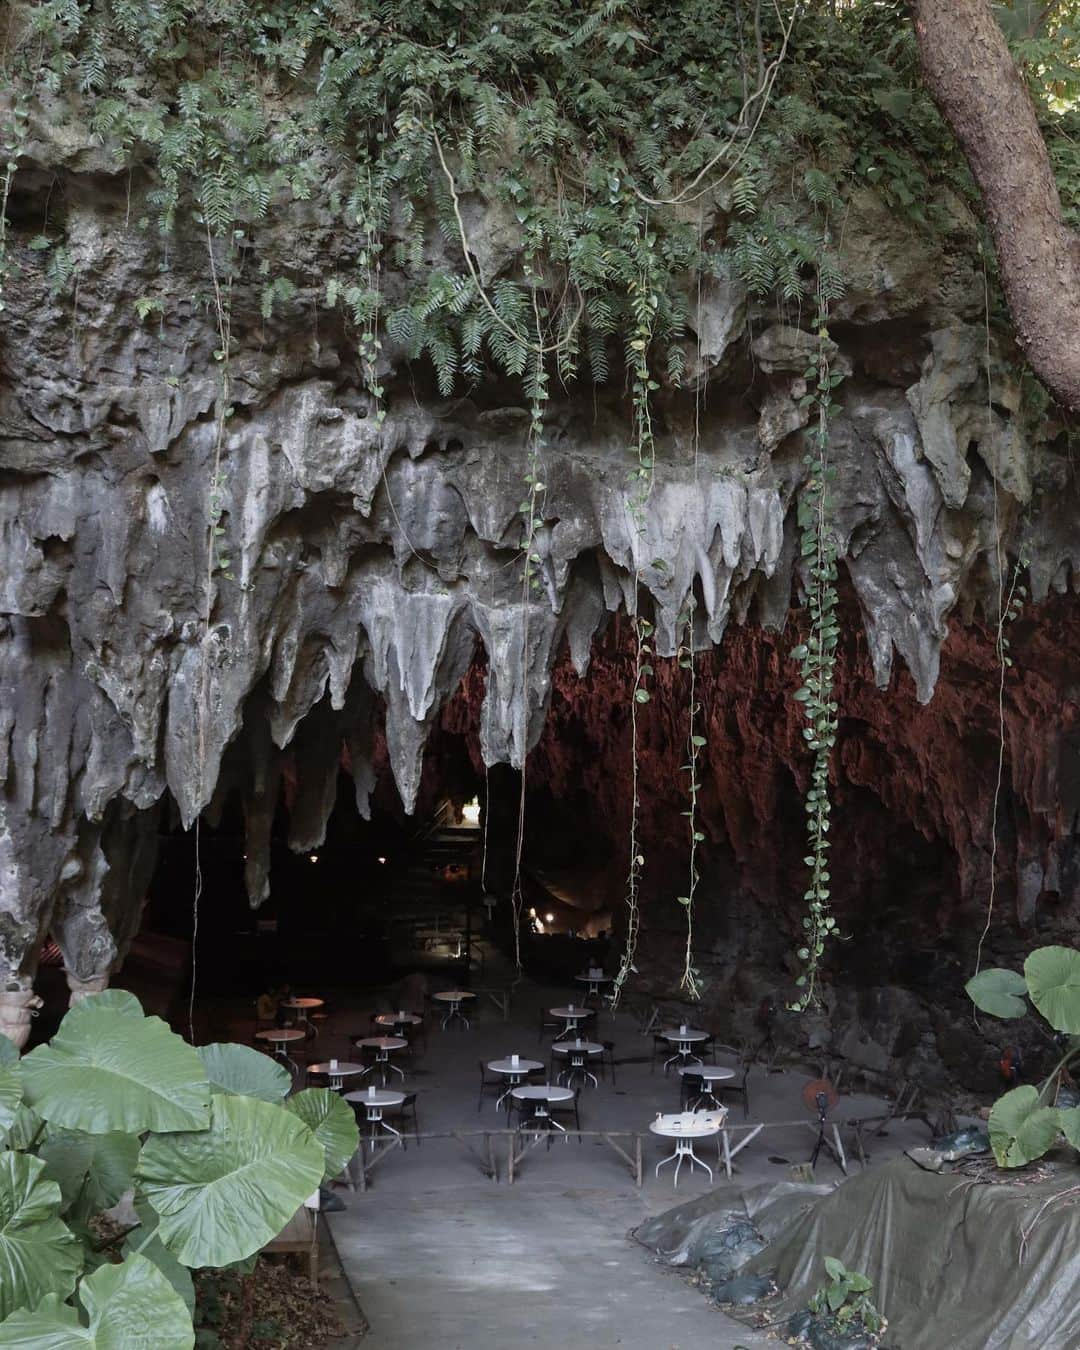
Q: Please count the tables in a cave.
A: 15